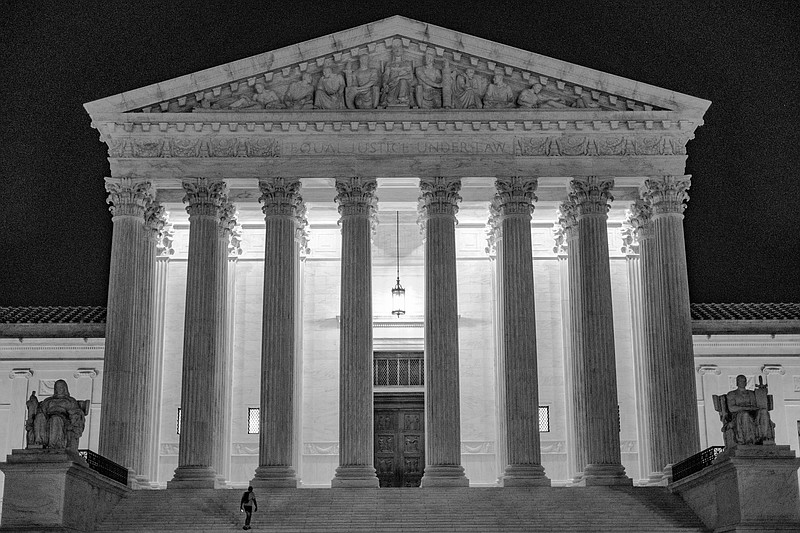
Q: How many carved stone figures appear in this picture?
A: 11